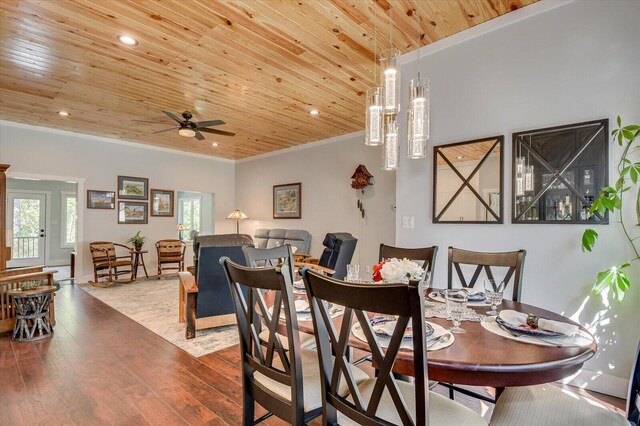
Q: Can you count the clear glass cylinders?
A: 5